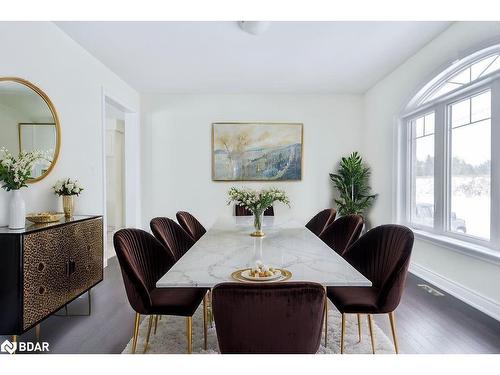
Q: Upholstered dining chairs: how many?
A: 8